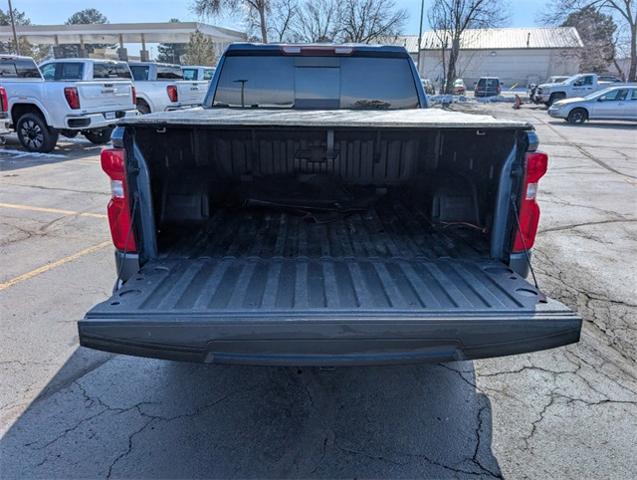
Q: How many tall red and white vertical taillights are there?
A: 2